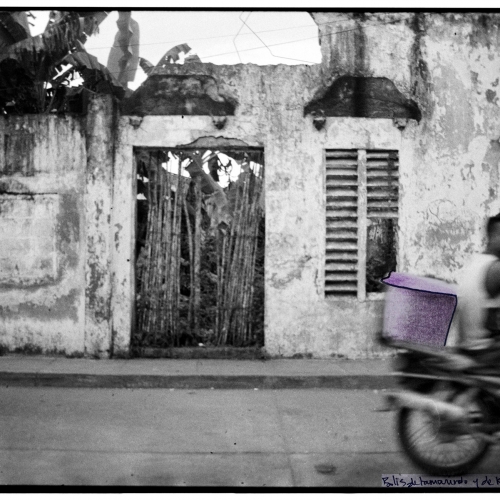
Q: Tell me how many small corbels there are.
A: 4